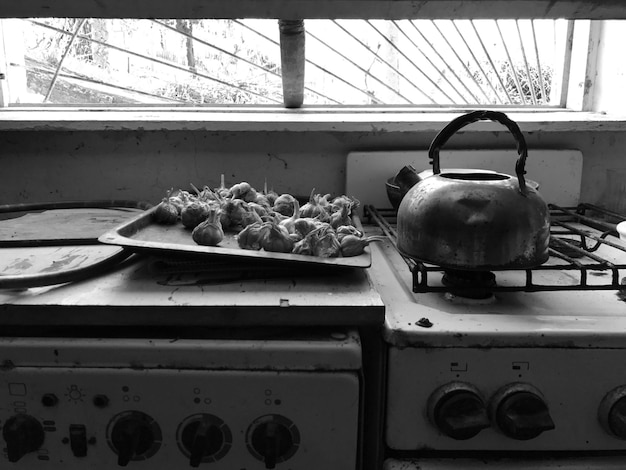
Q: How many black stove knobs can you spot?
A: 7